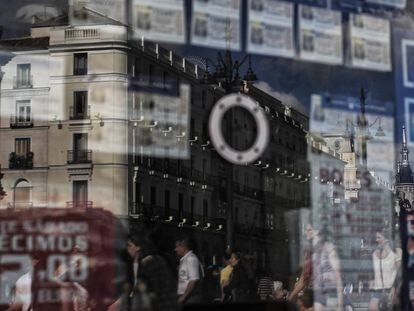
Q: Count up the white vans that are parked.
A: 0